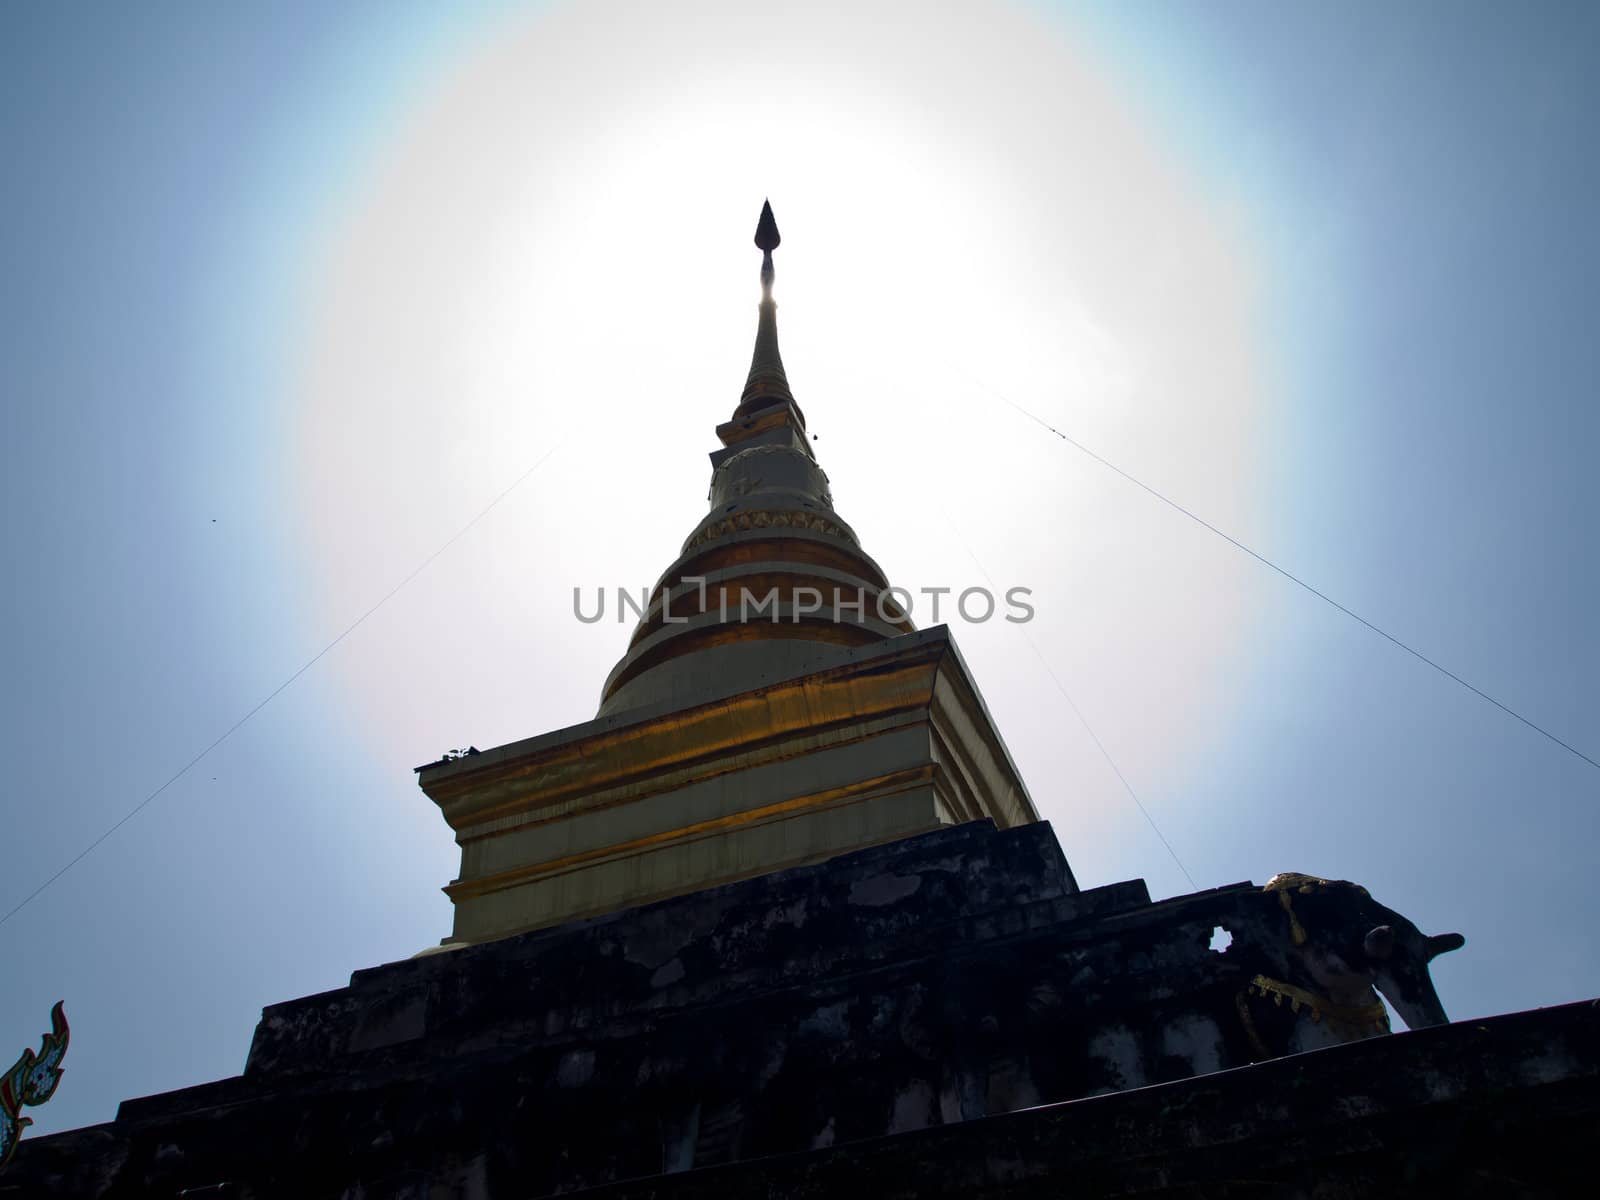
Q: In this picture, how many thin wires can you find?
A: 3